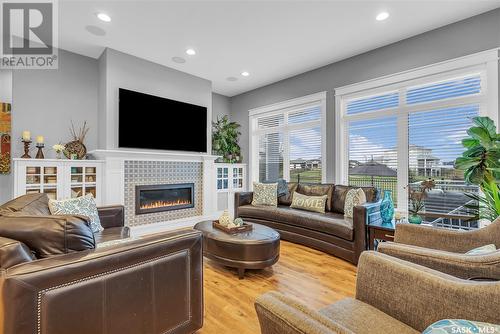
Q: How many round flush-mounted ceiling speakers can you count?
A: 3